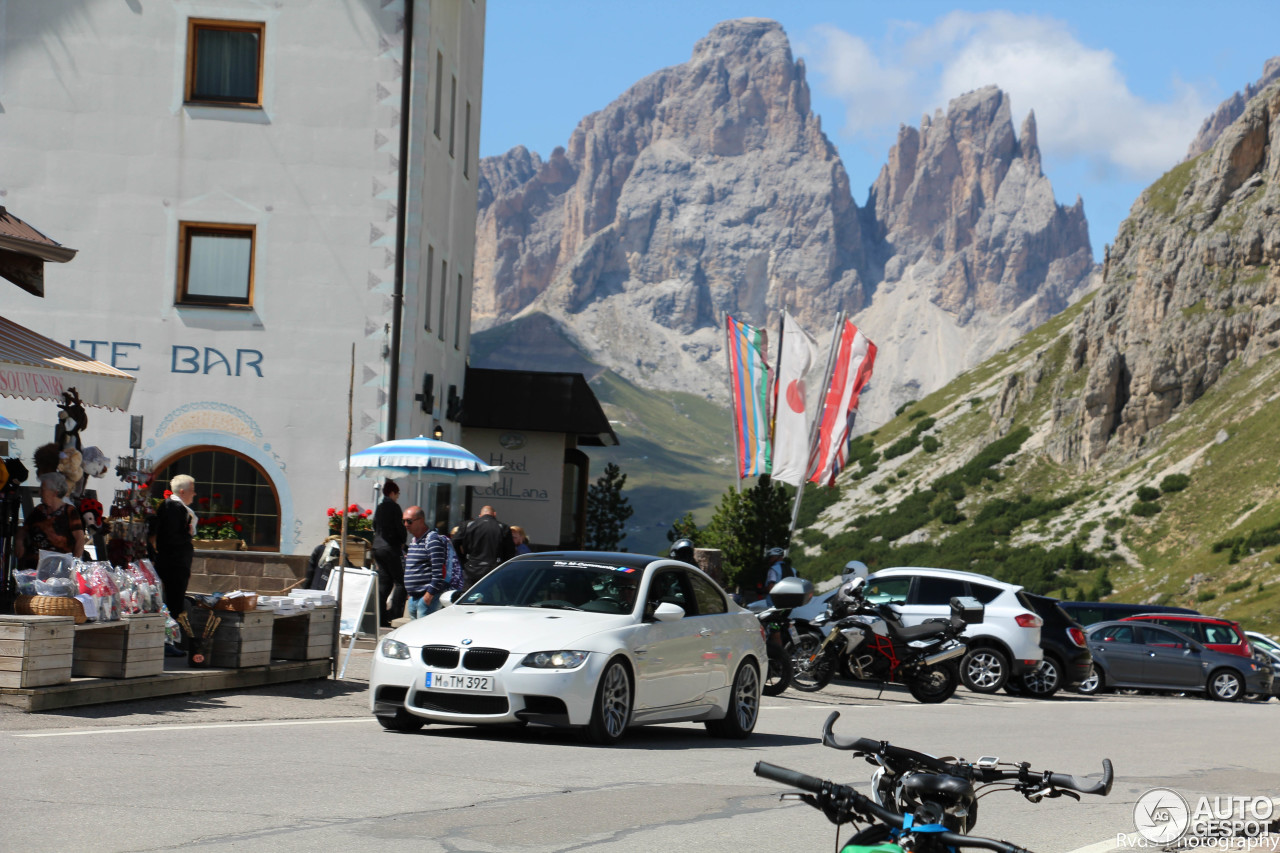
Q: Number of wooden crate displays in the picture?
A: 4